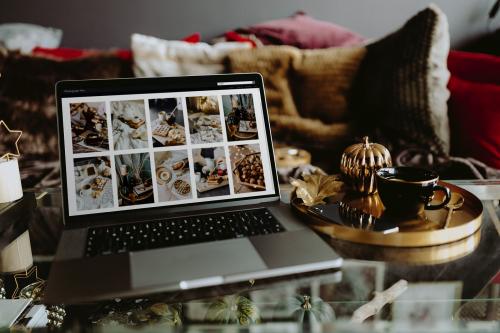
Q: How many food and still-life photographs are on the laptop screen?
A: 10